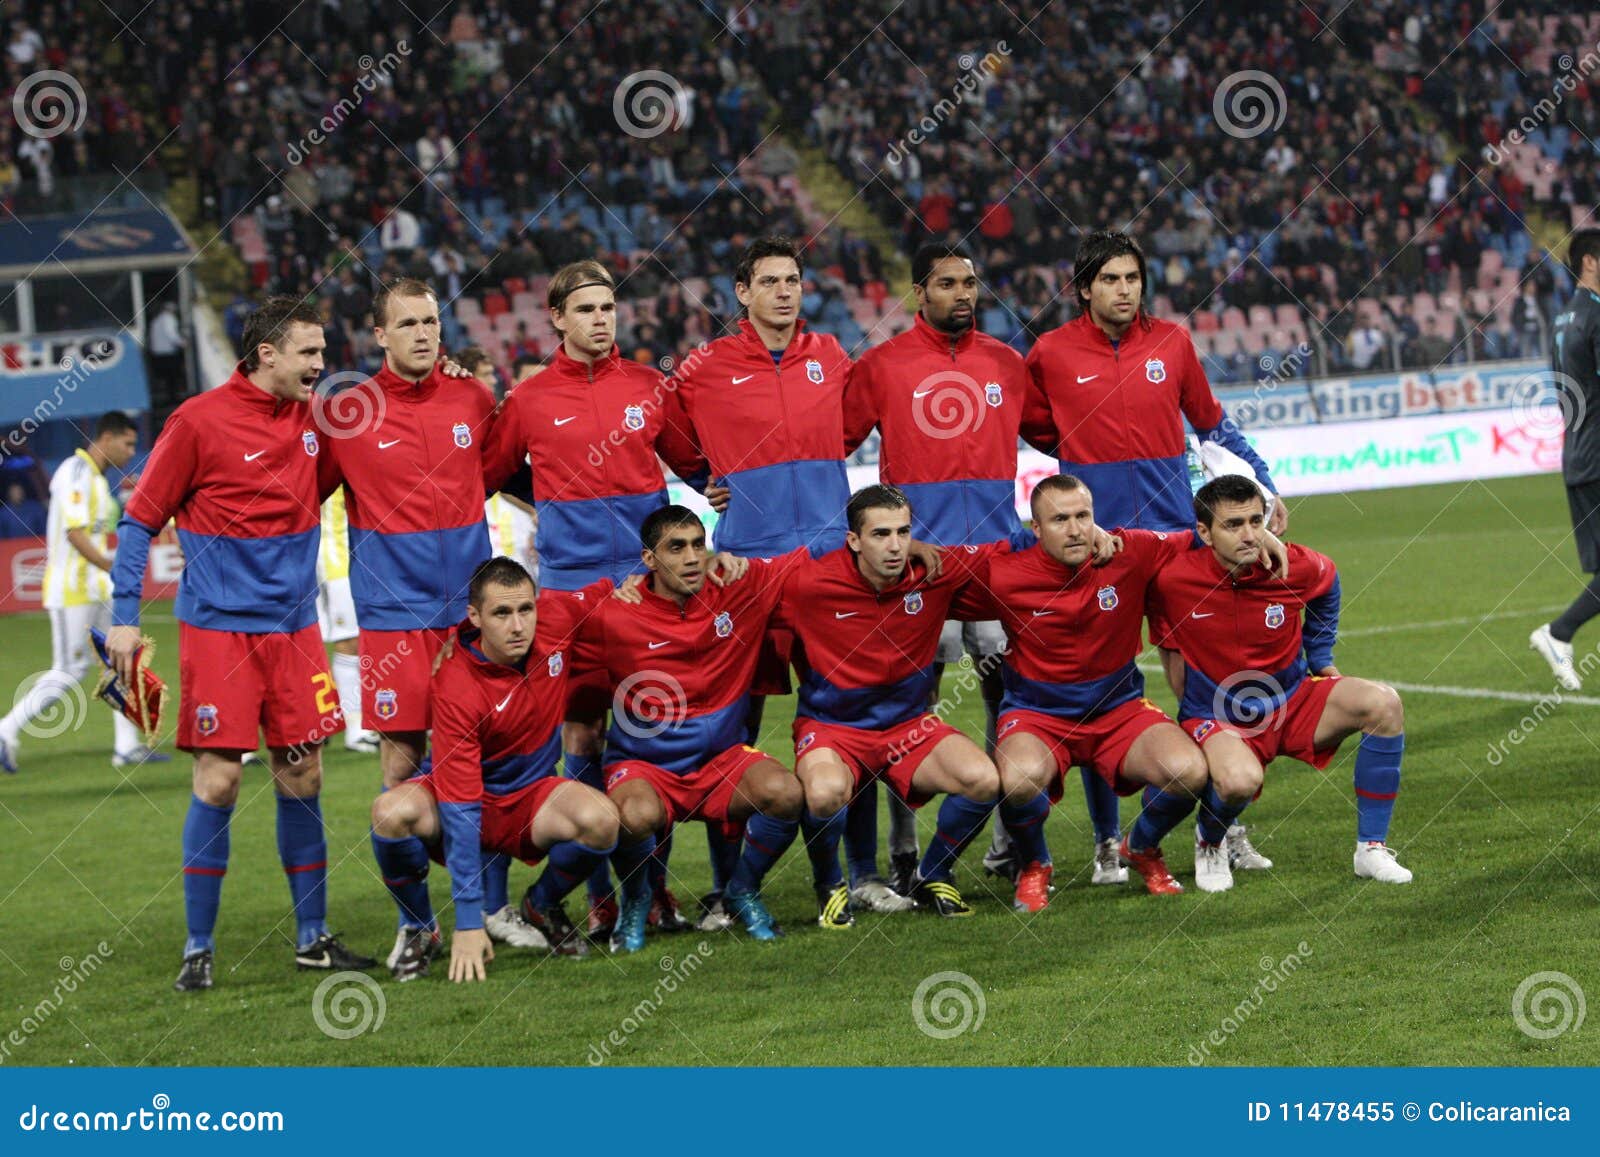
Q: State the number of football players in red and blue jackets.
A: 11